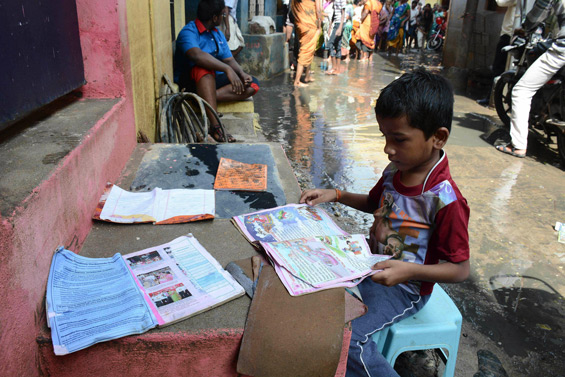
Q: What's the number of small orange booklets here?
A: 1